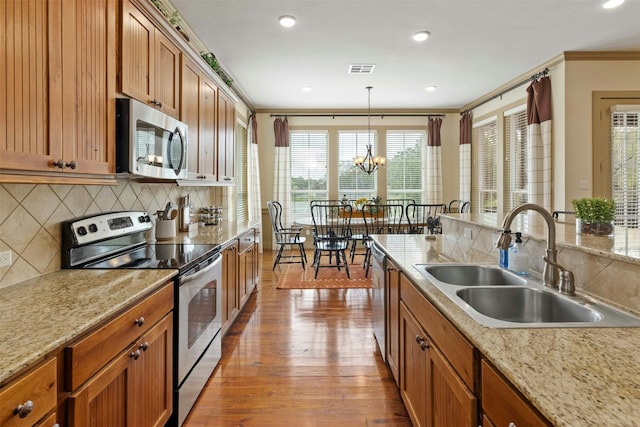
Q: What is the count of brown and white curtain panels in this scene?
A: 5